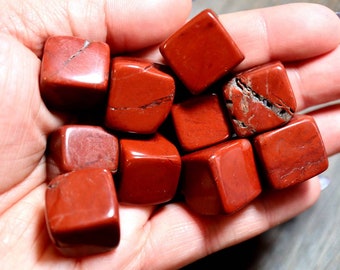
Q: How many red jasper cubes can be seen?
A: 10